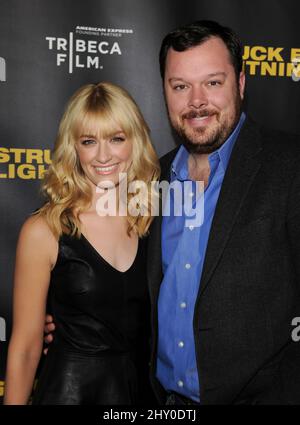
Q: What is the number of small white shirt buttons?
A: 6